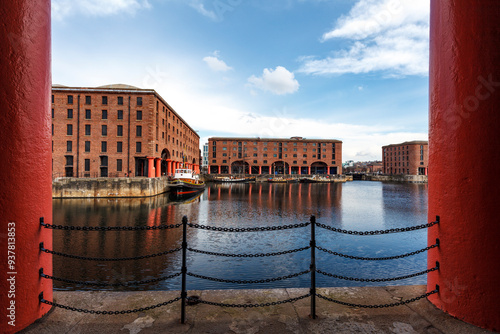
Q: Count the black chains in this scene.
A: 12